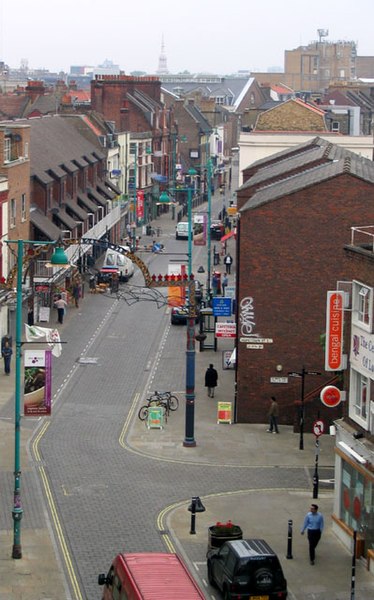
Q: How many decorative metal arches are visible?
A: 1